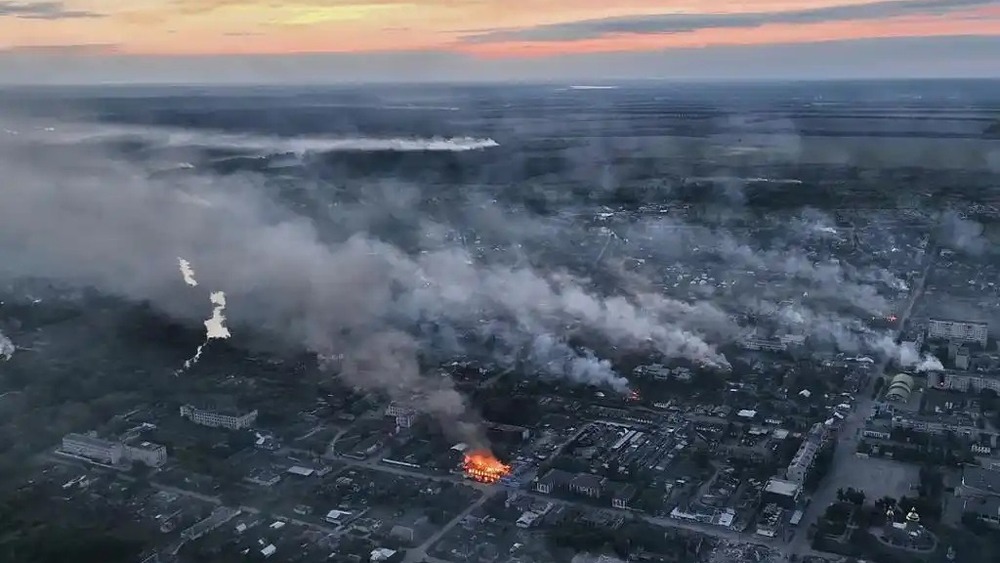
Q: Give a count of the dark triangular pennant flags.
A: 0